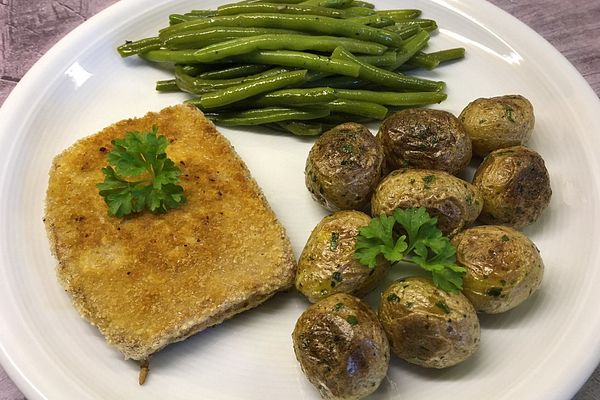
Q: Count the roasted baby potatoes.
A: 9